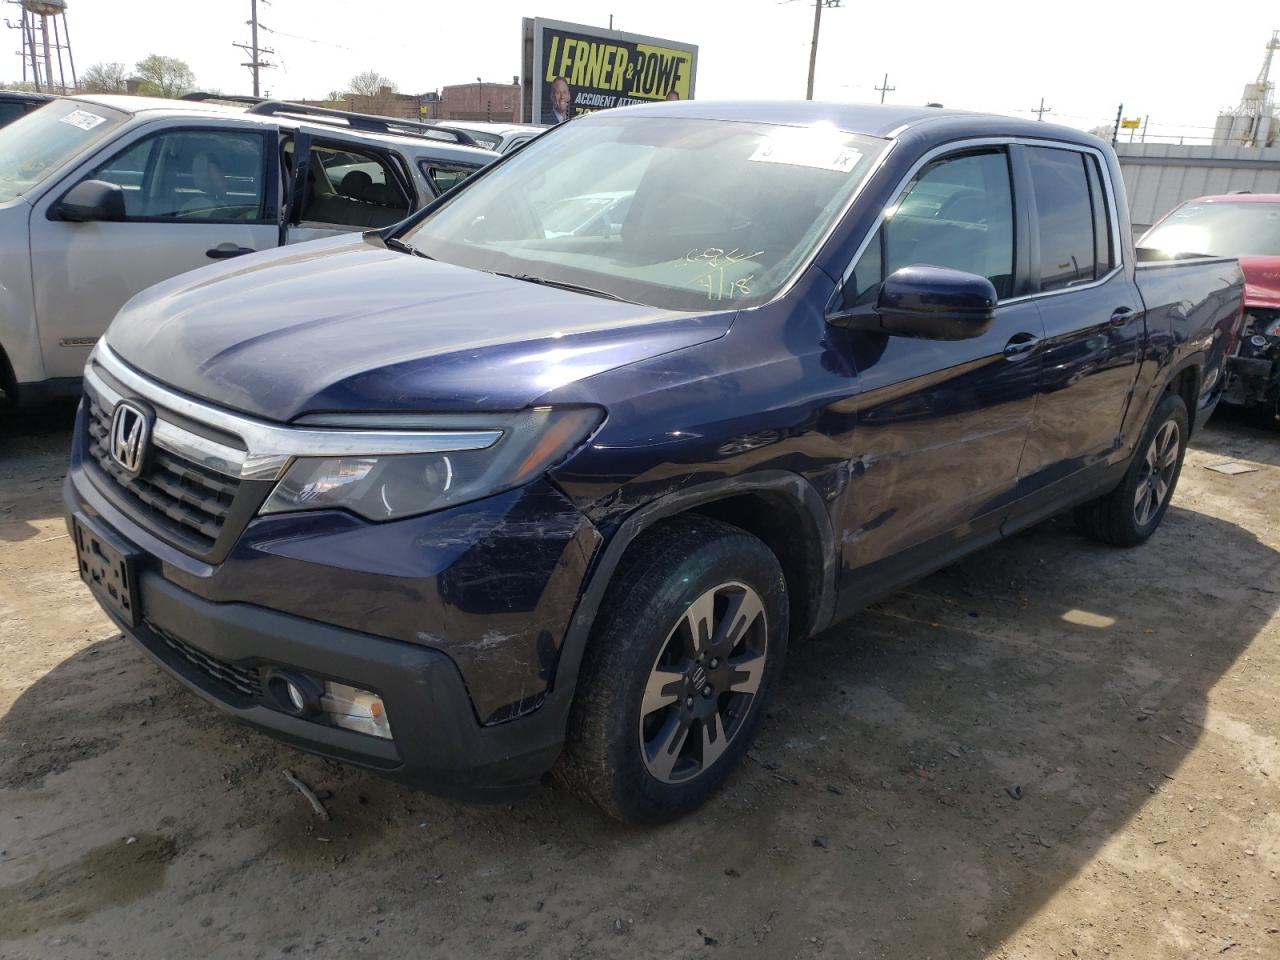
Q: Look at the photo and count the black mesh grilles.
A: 2